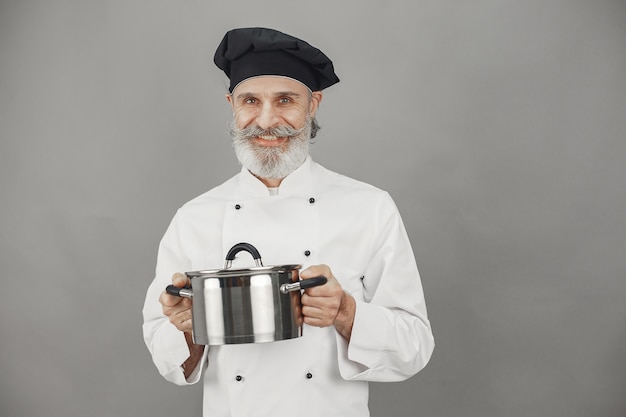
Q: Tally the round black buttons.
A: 5